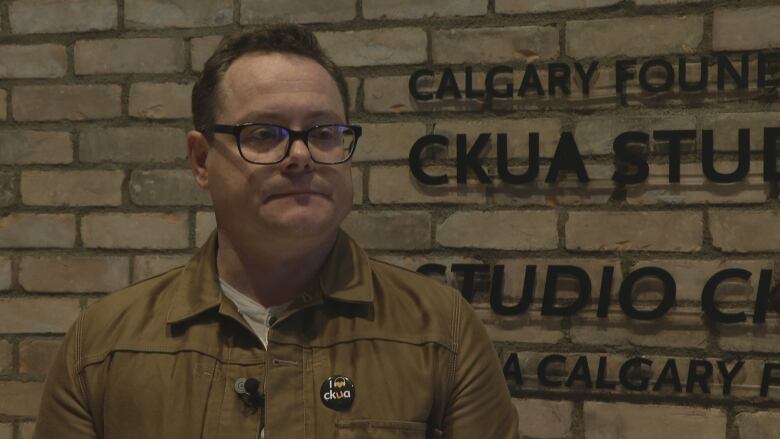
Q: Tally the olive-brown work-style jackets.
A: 1